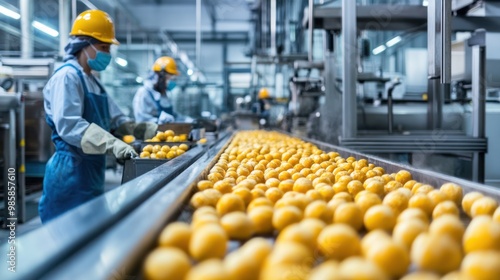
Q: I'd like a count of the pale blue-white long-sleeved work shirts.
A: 2